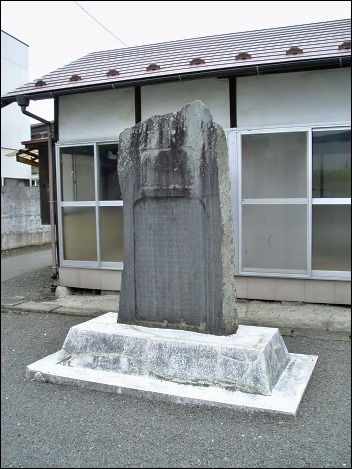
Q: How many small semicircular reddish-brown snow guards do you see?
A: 8